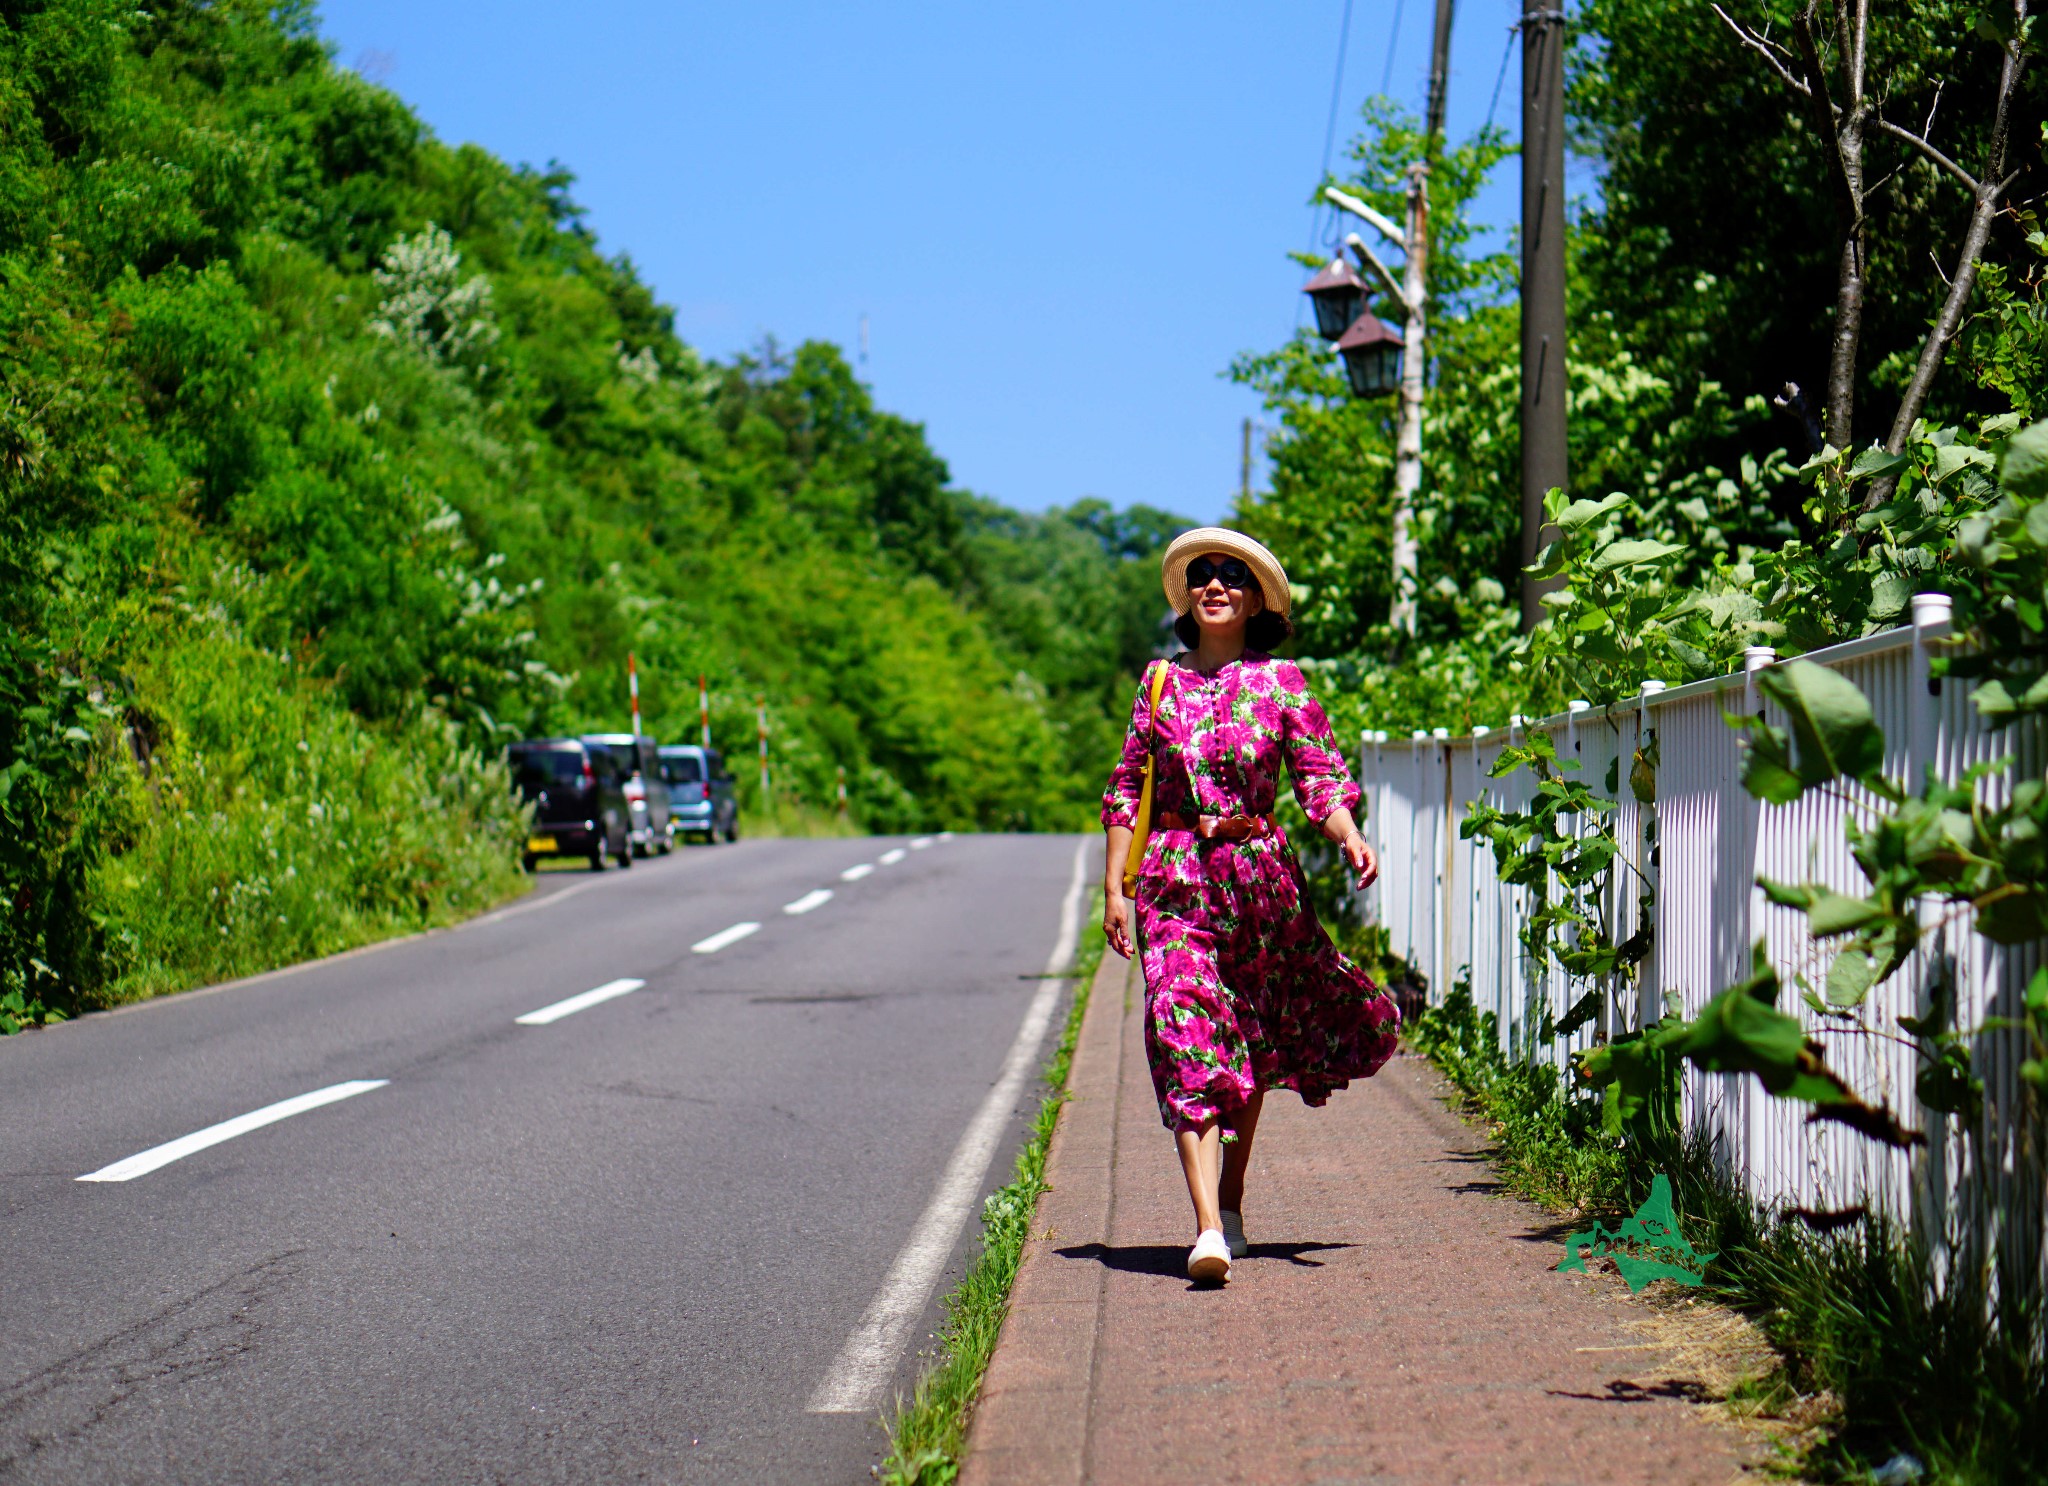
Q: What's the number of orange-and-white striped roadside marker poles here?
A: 4